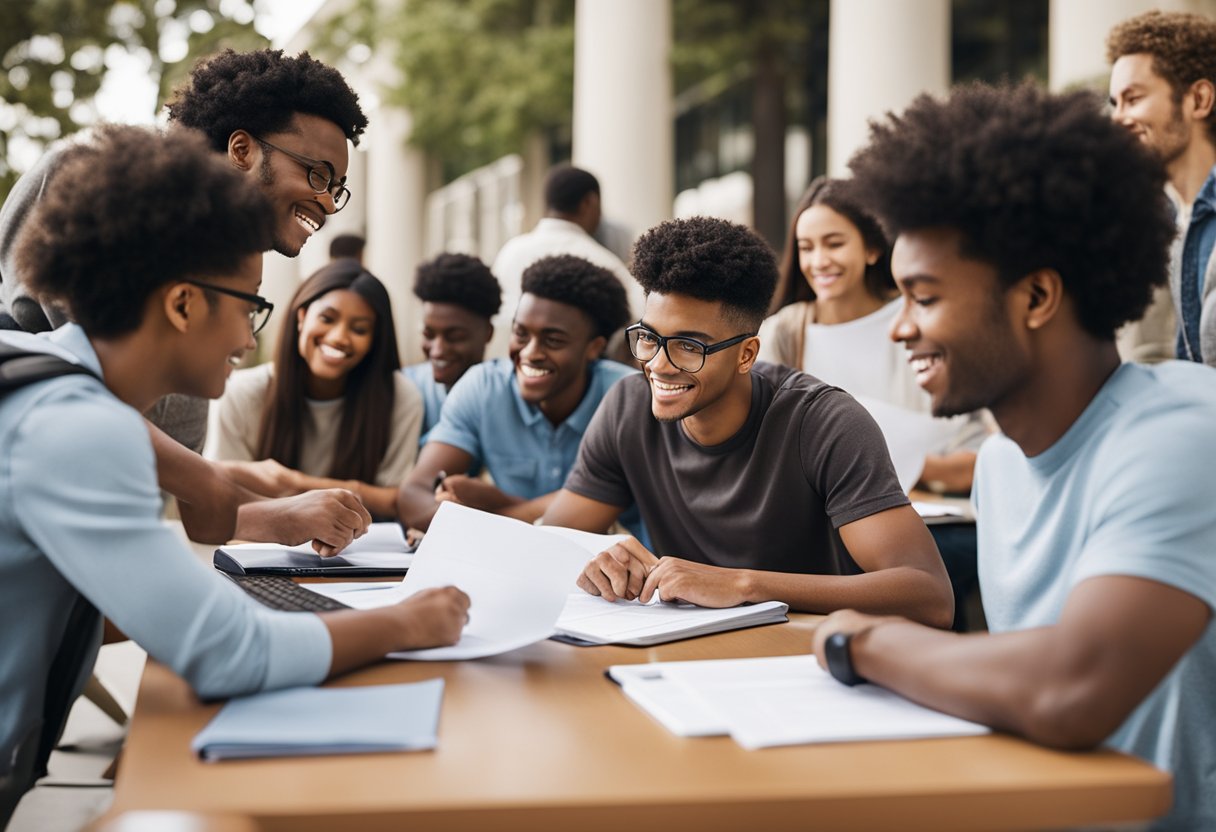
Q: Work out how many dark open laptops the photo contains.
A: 1